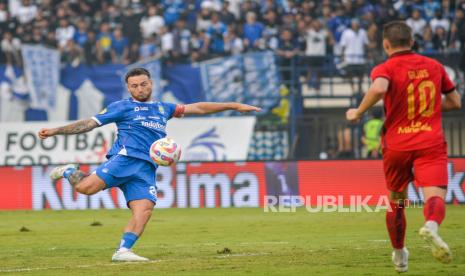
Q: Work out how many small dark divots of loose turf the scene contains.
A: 3